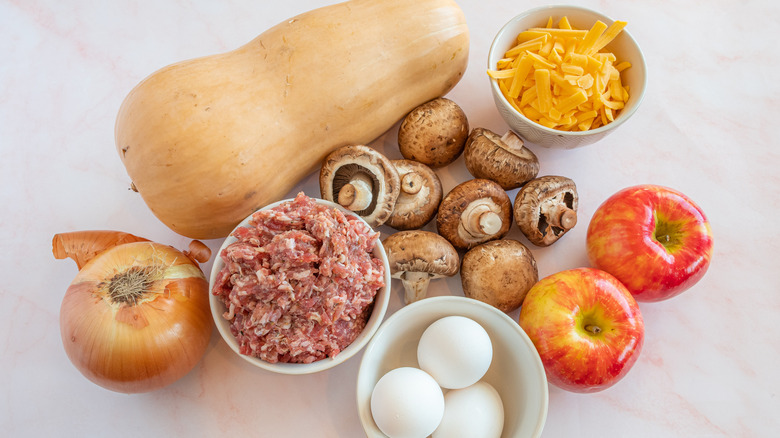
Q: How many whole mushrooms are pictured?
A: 8